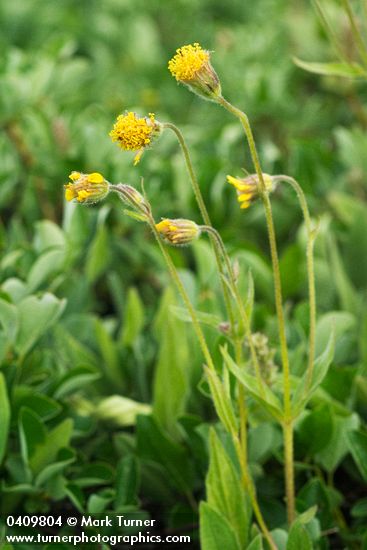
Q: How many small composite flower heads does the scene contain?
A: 5